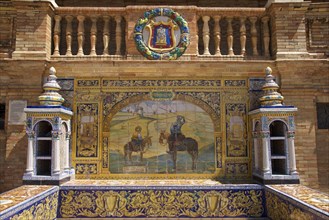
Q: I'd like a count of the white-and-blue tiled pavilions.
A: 2